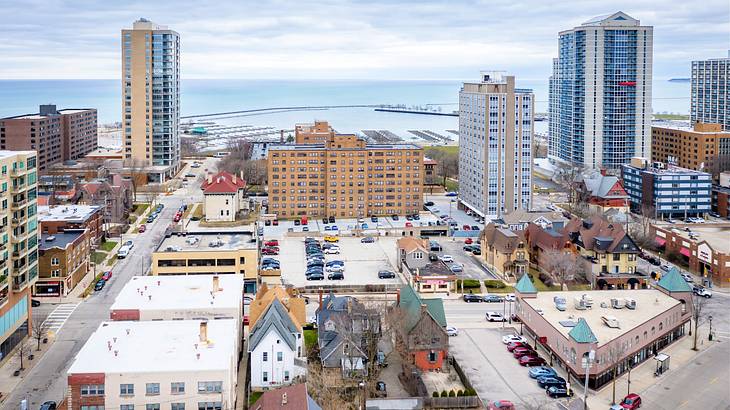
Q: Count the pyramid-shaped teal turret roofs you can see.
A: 3